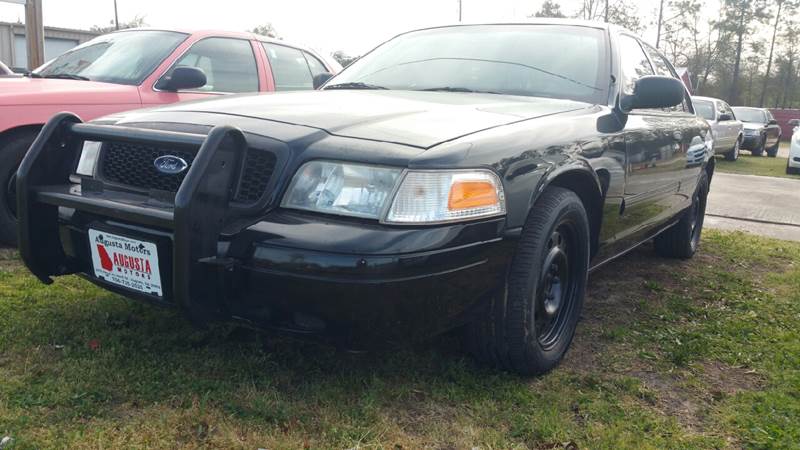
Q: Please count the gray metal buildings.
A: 1